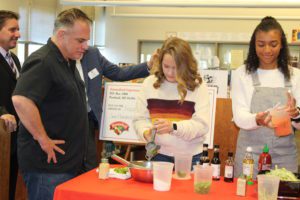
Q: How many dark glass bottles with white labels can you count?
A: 3